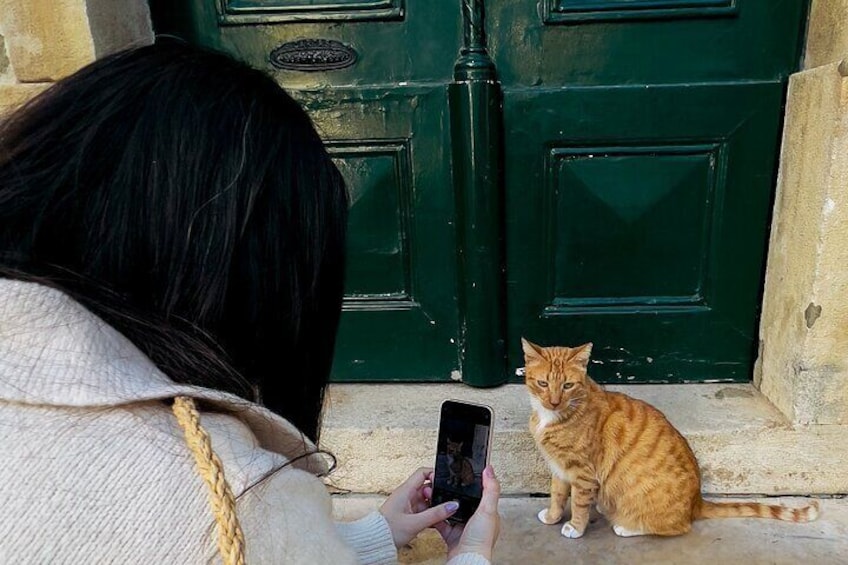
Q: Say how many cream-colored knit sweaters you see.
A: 1